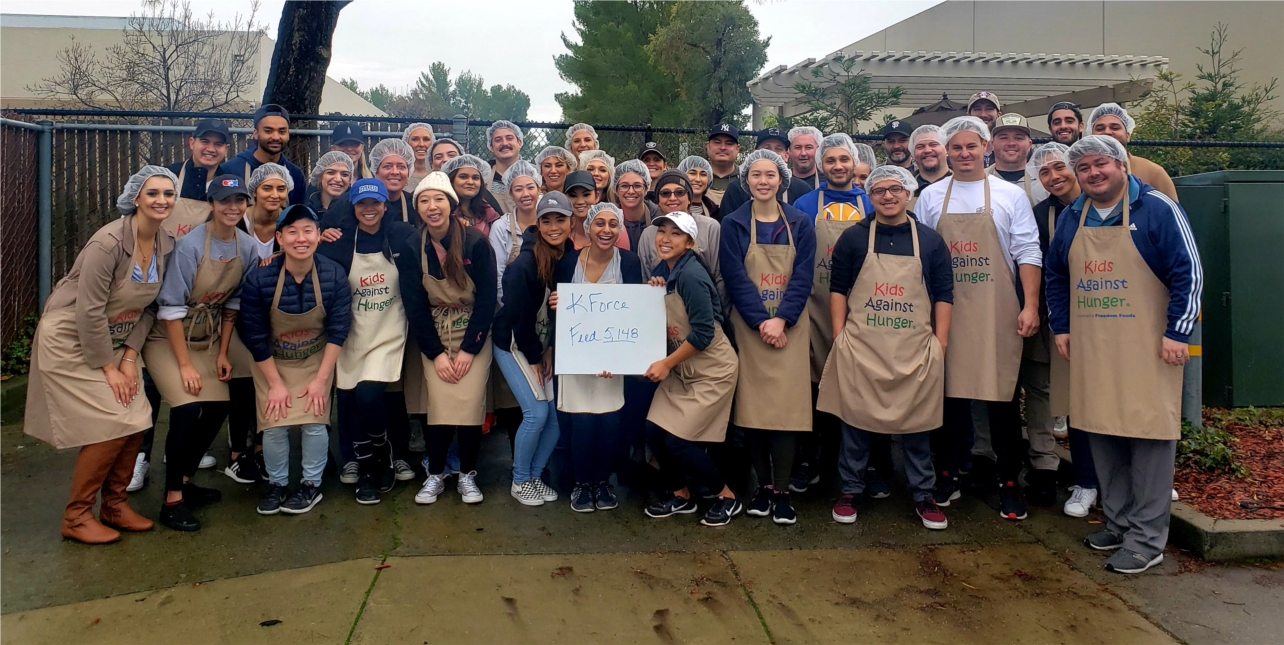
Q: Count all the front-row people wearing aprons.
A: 12